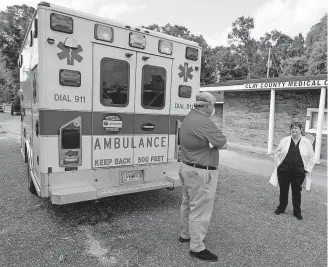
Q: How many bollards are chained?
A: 0